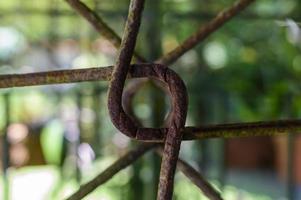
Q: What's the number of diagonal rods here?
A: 4